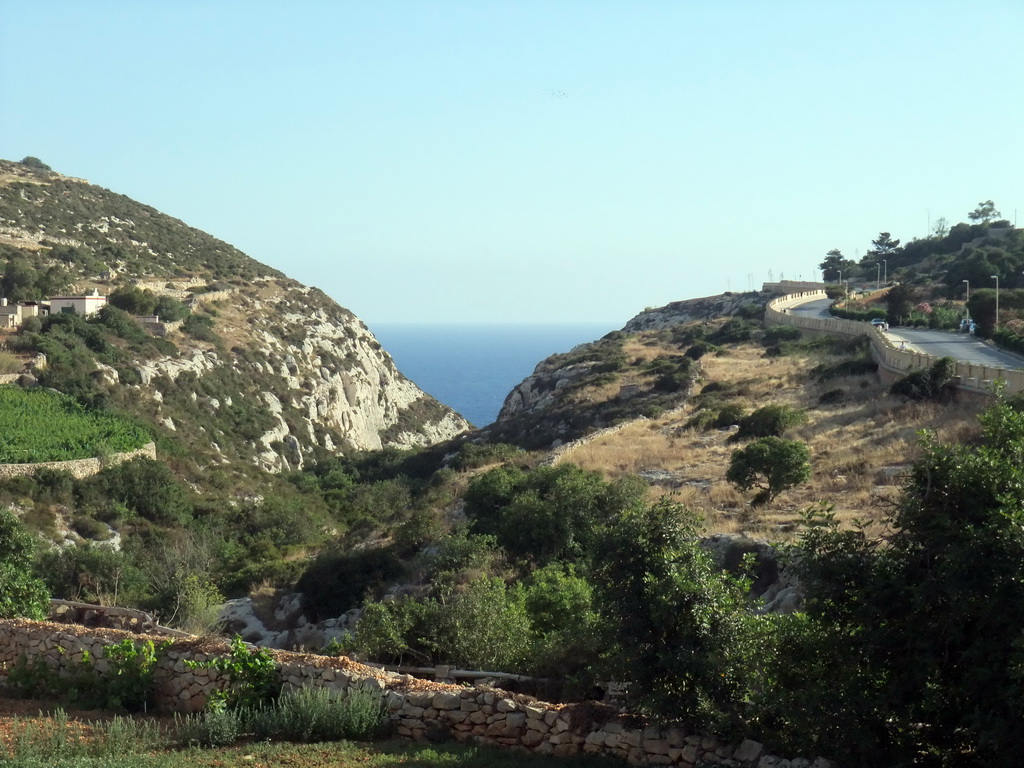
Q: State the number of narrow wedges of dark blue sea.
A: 1